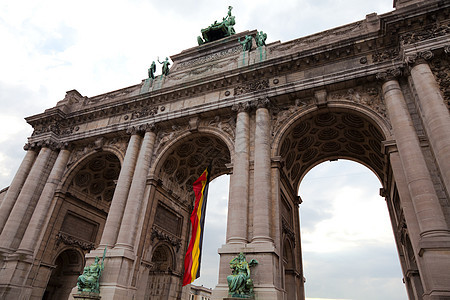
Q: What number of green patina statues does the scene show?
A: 7